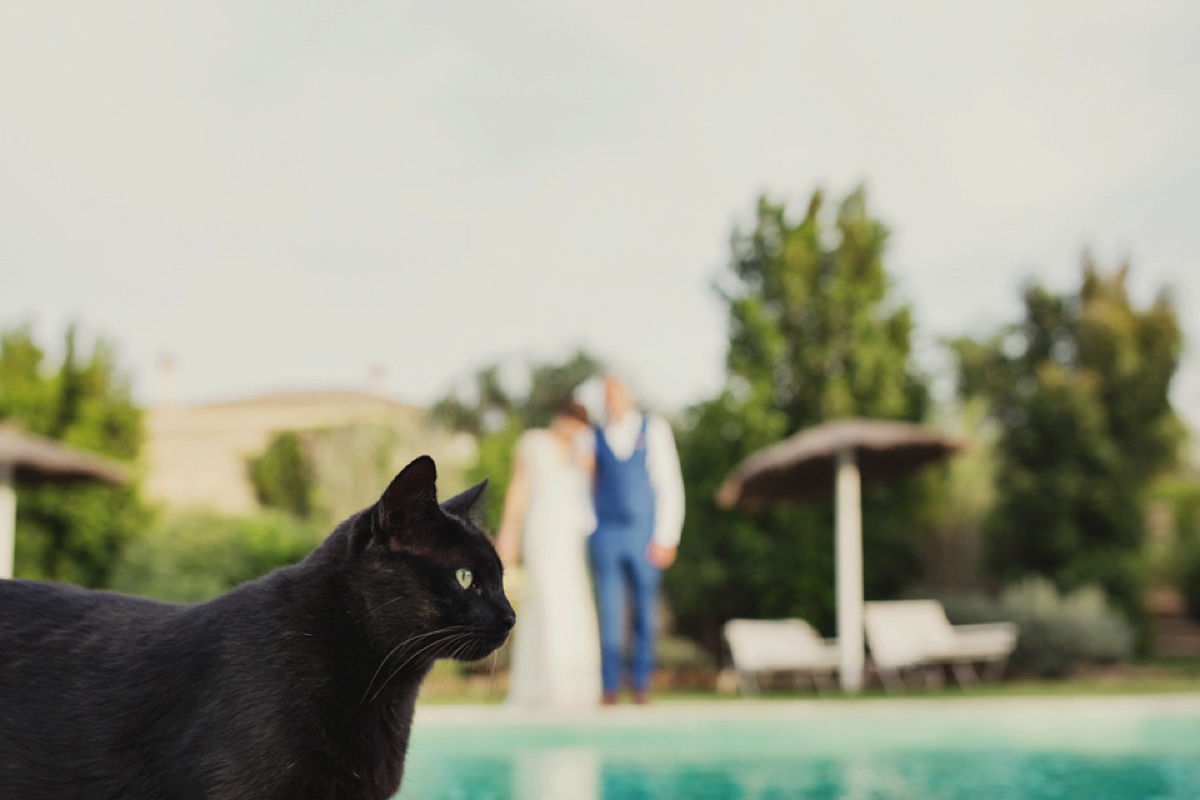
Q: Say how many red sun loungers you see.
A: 0